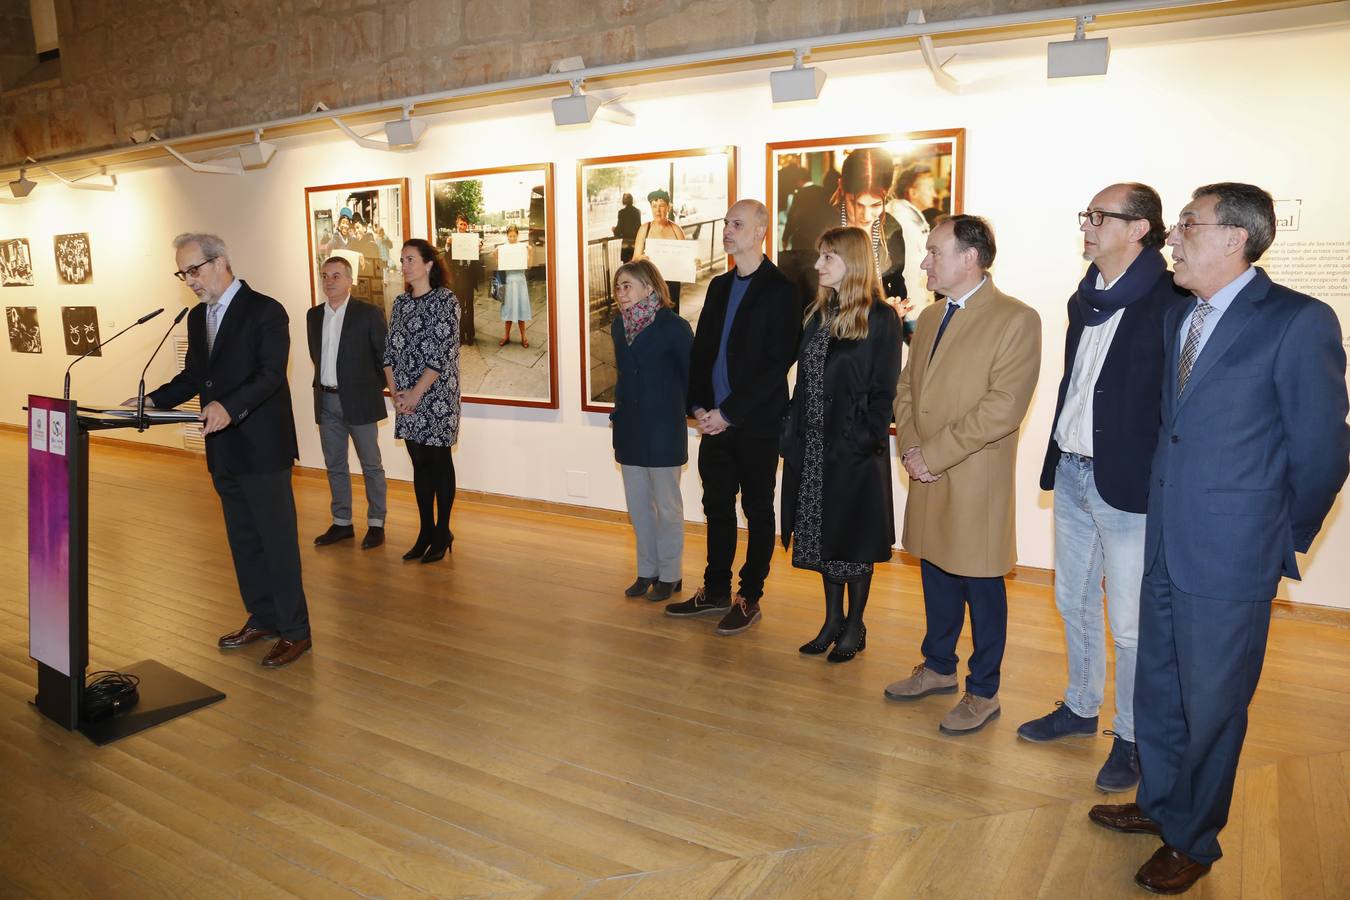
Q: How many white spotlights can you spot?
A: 6